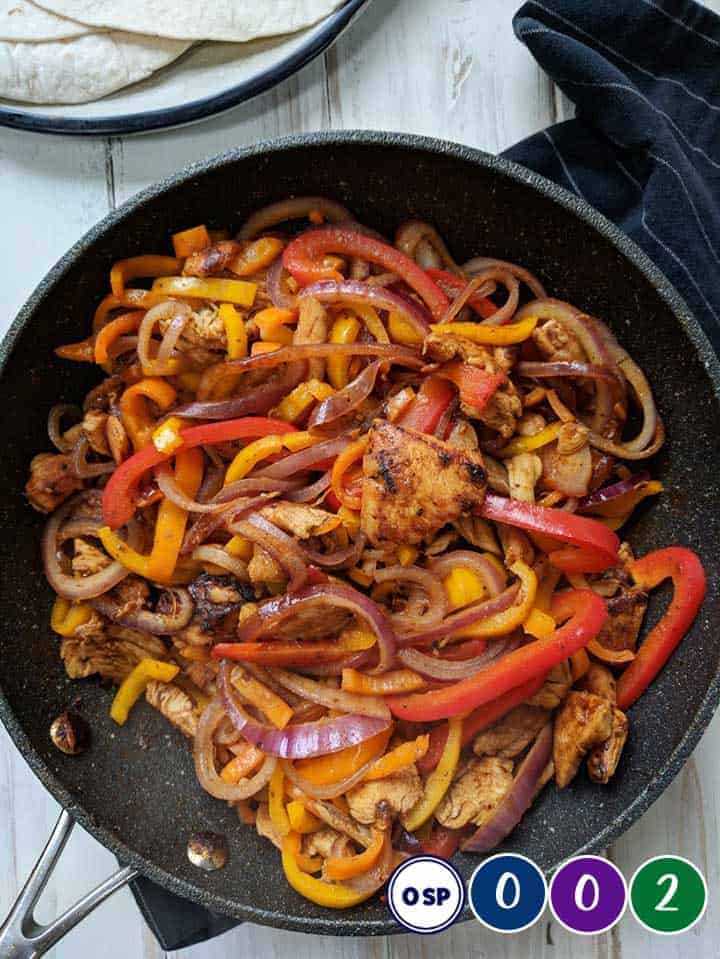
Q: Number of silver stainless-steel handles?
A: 1